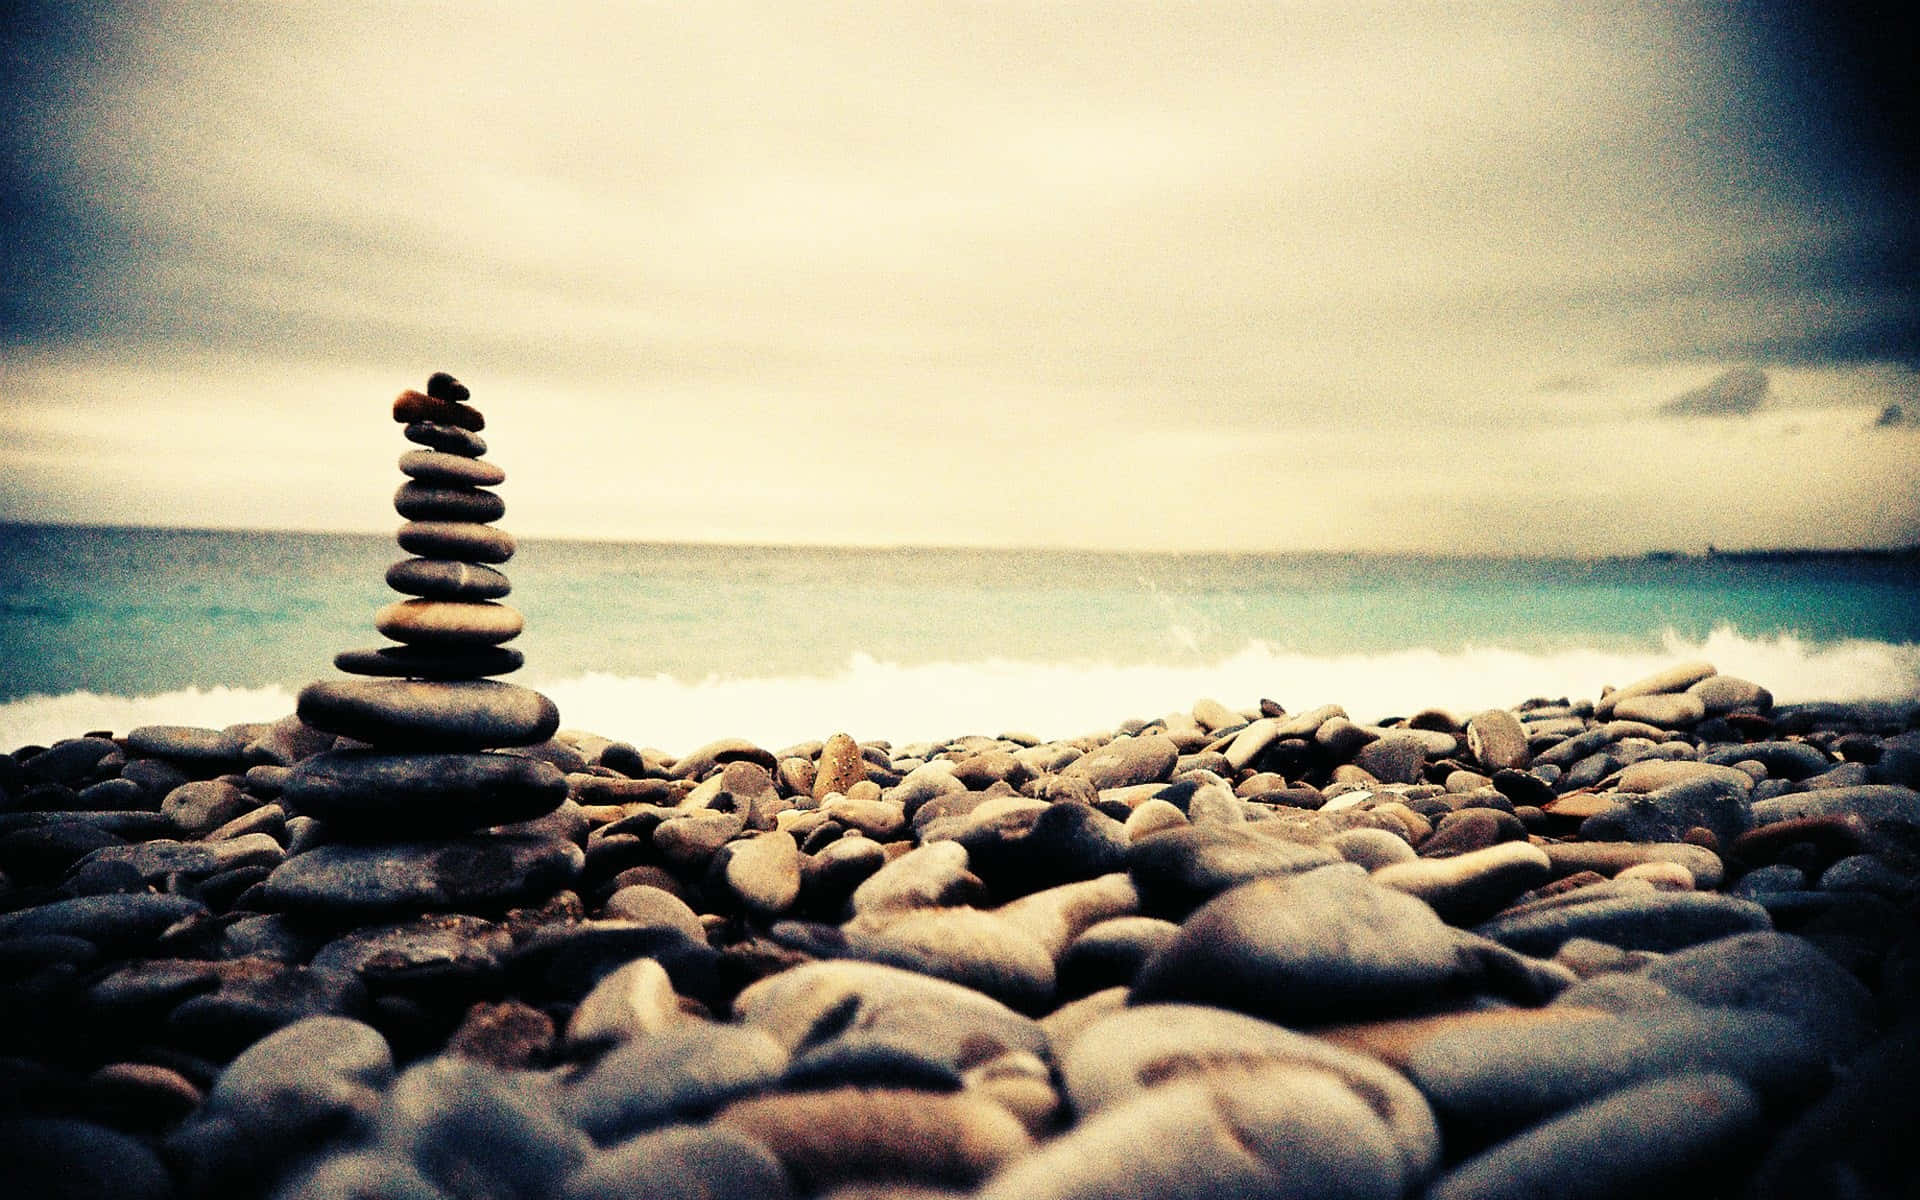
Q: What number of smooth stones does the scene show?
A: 12